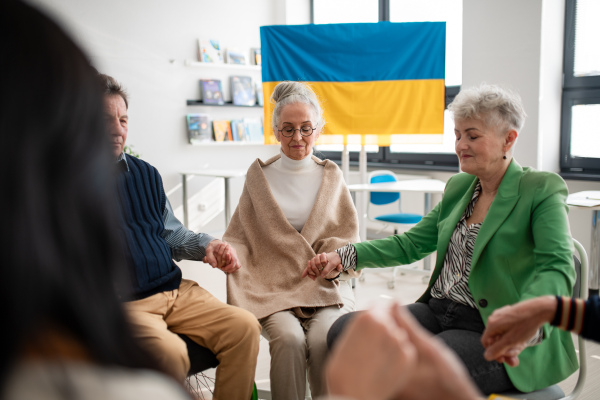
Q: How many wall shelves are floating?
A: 3